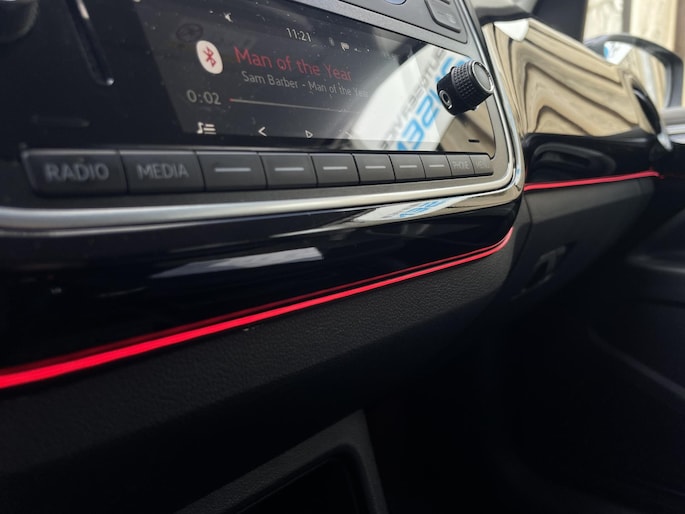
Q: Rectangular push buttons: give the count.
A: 10